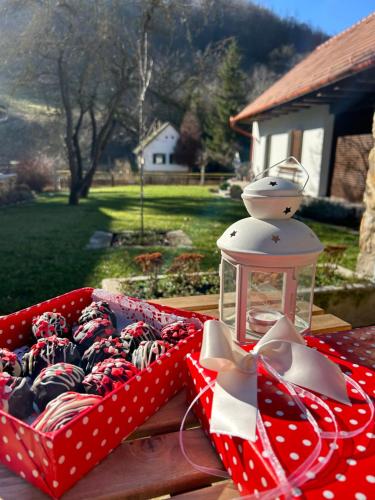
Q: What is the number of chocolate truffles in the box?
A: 13